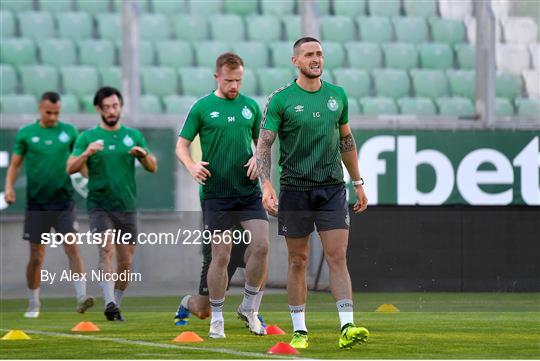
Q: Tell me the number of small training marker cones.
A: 6